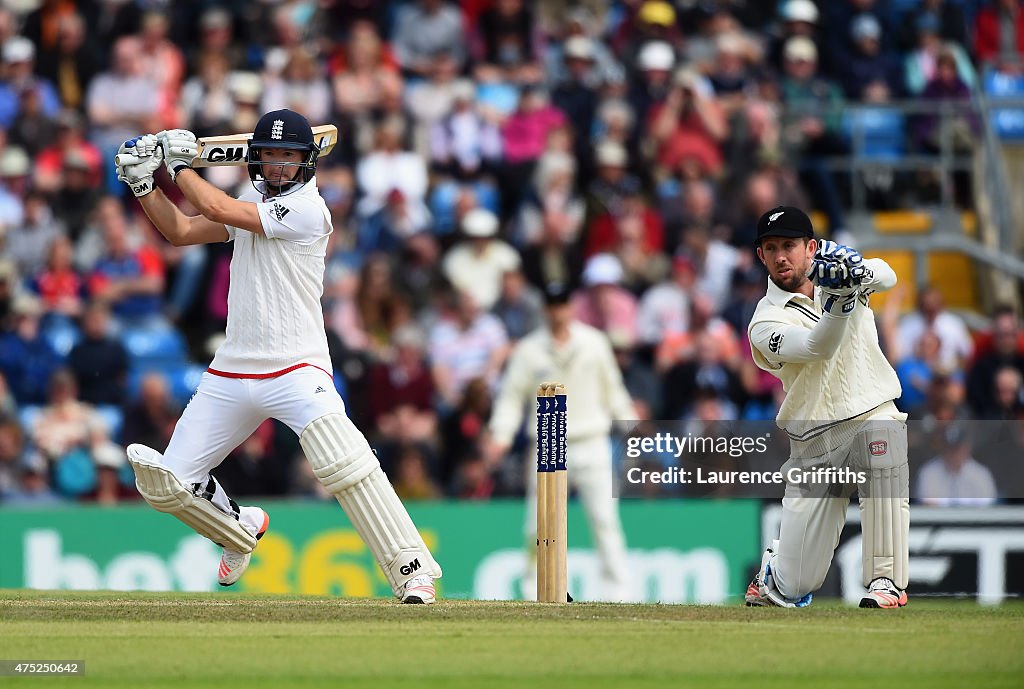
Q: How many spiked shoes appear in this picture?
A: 4